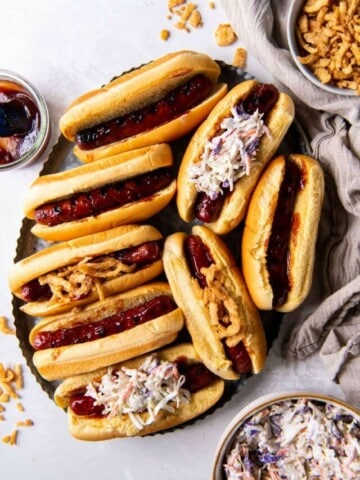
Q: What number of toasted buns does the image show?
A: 8